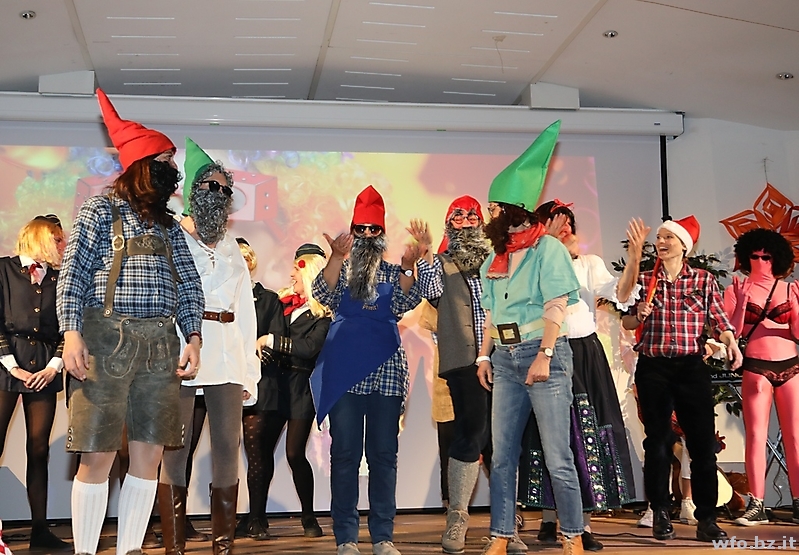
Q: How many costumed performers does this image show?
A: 11